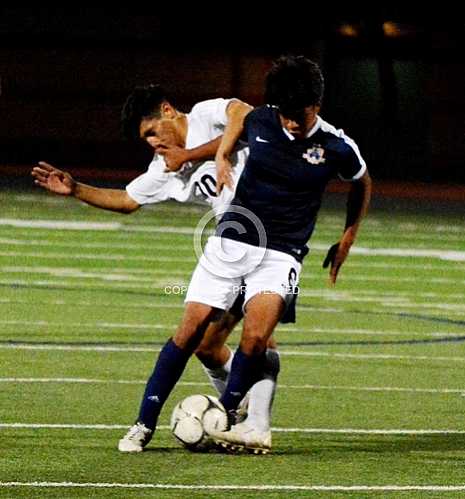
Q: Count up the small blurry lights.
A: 2